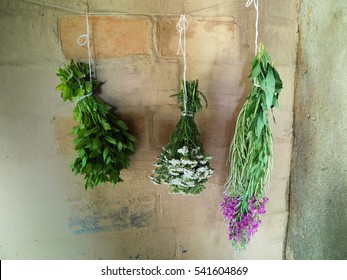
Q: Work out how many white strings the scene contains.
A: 3